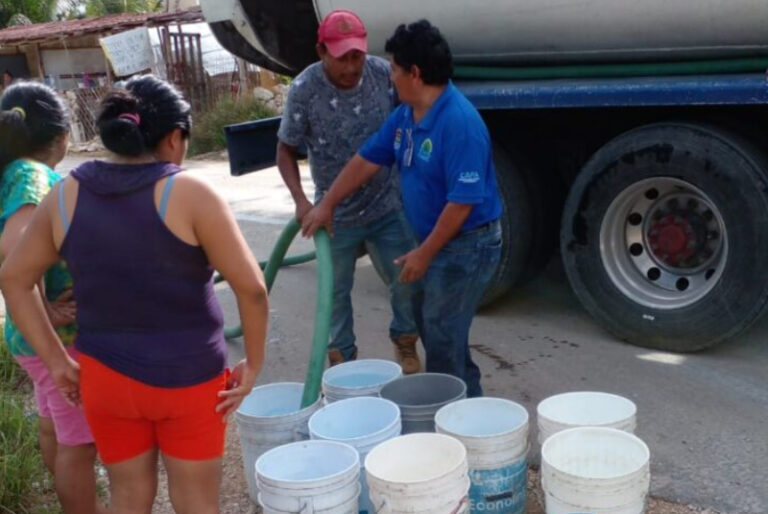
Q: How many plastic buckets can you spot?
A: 9